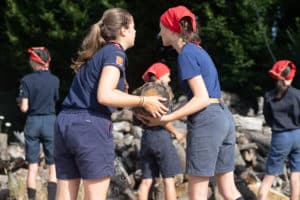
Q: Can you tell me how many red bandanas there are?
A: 4